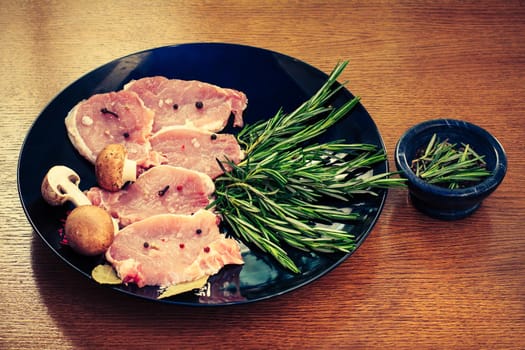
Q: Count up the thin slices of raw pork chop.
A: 5